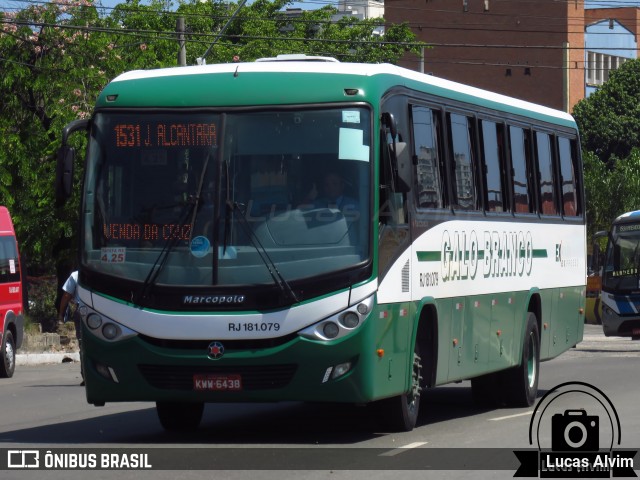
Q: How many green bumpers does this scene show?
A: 1